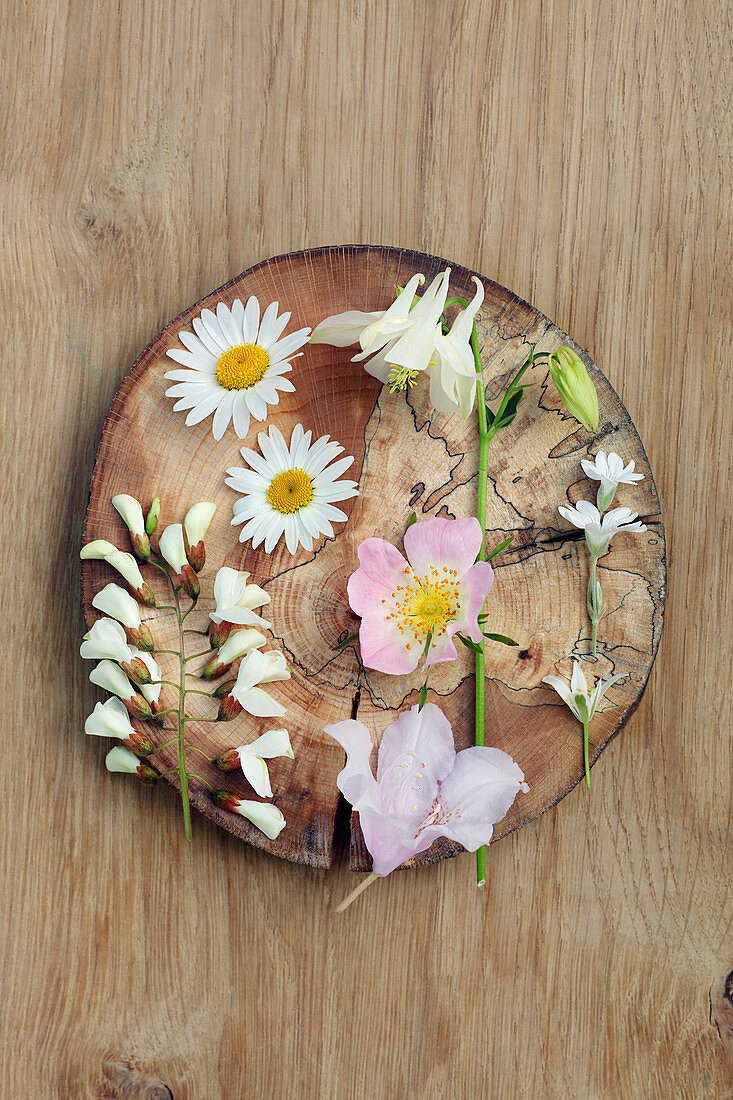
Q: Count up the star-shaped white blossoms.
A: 3